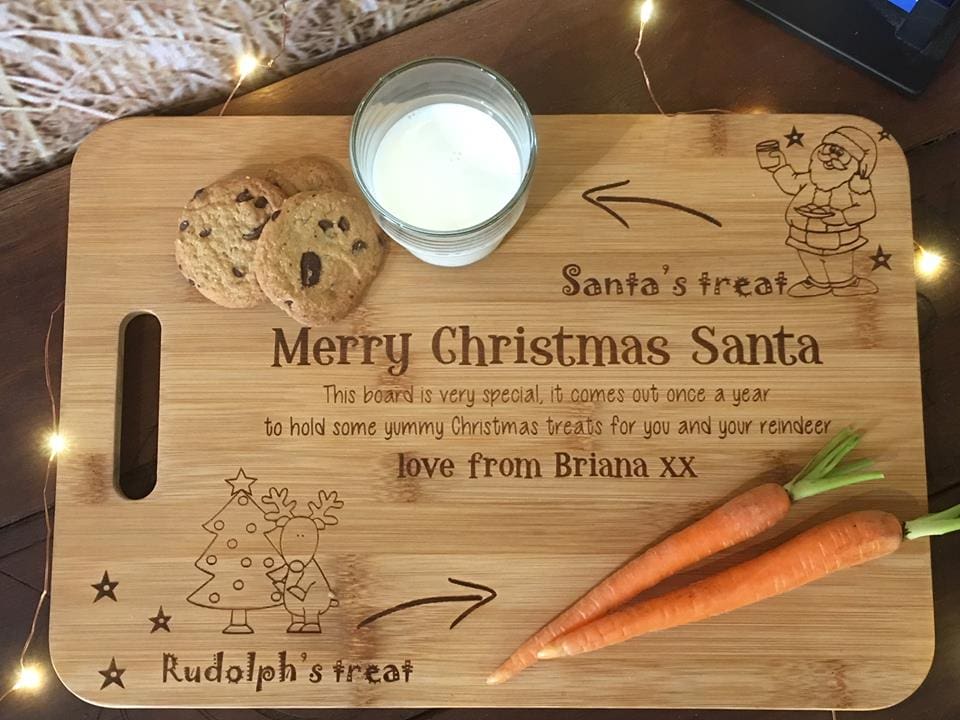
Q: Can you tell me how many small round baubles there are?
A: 10